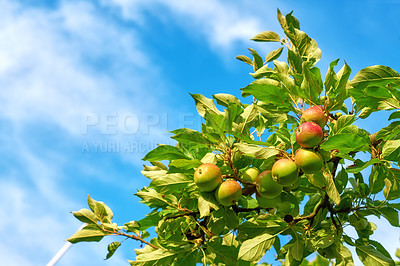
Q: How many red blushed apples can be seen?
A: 7